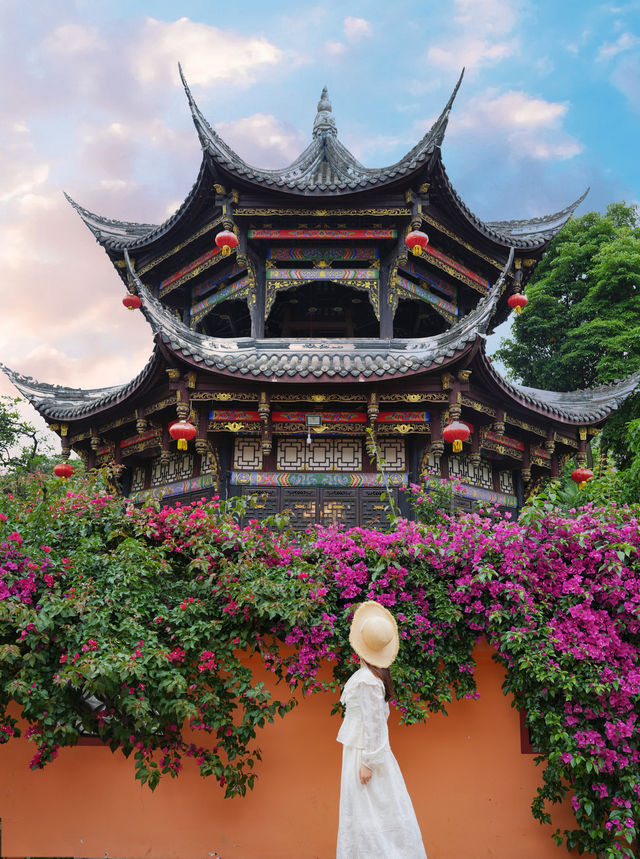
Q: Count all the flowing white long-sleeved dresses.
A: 1